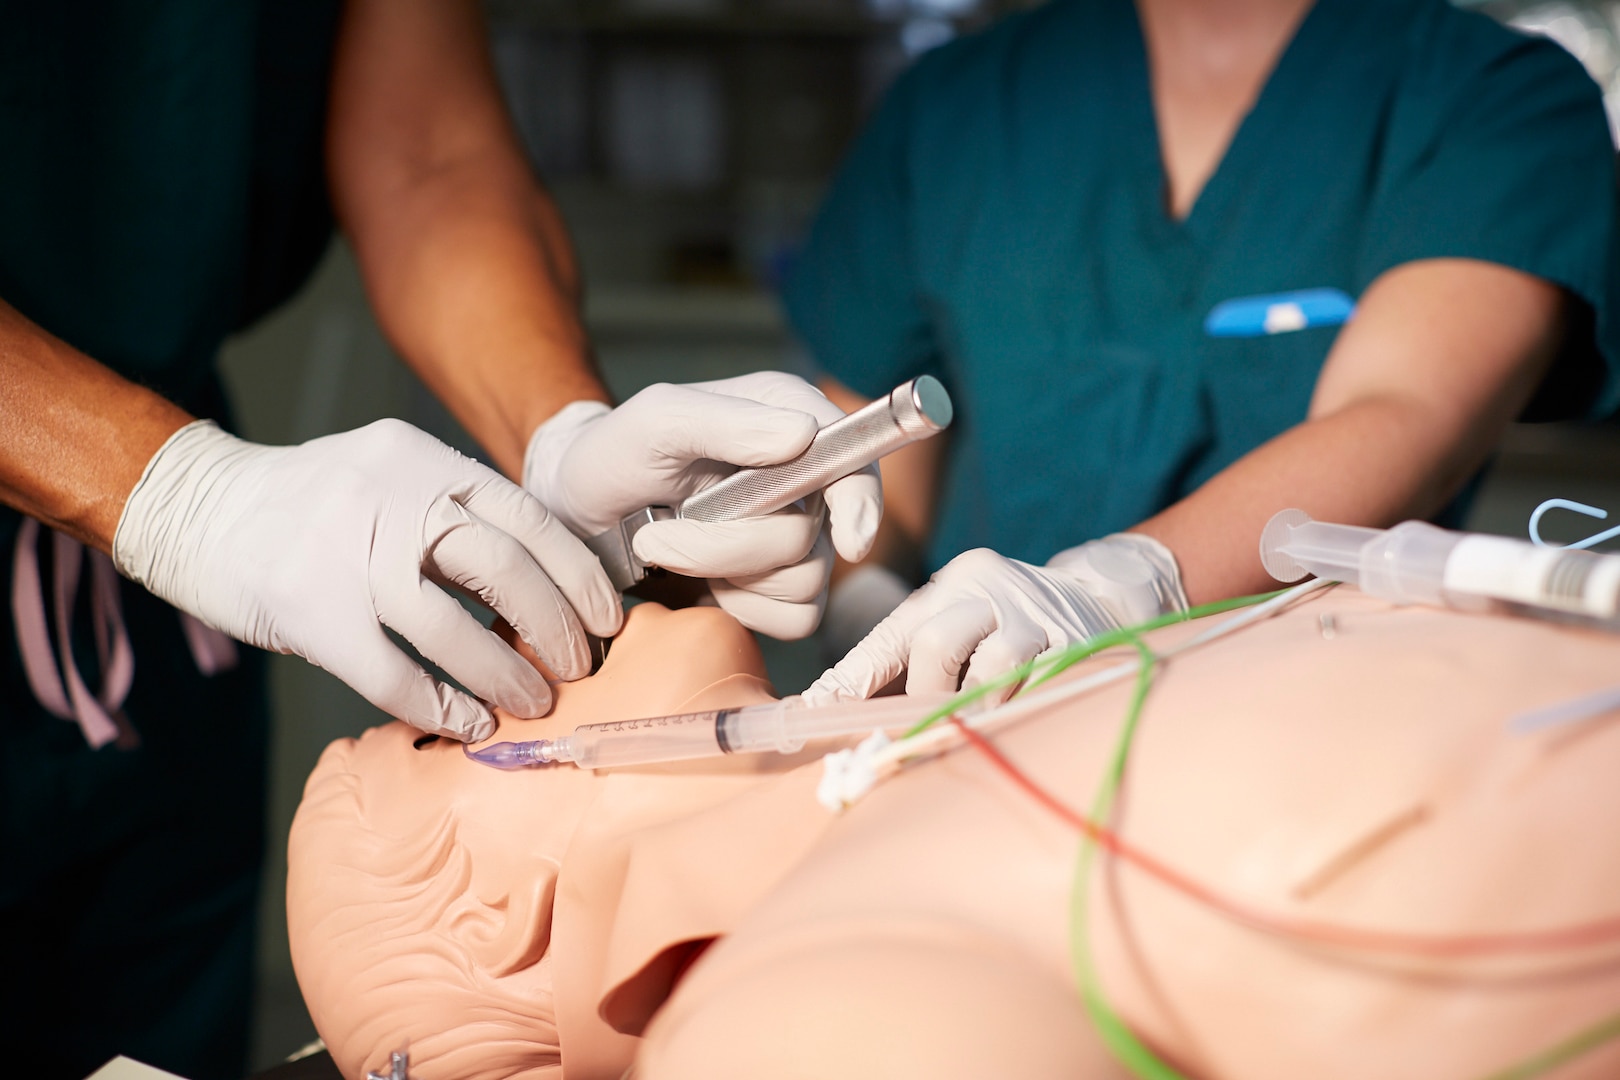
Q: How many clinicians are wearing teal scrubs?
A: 2